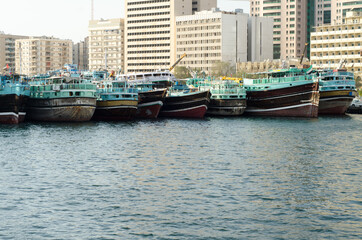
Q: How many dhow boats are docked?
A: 8